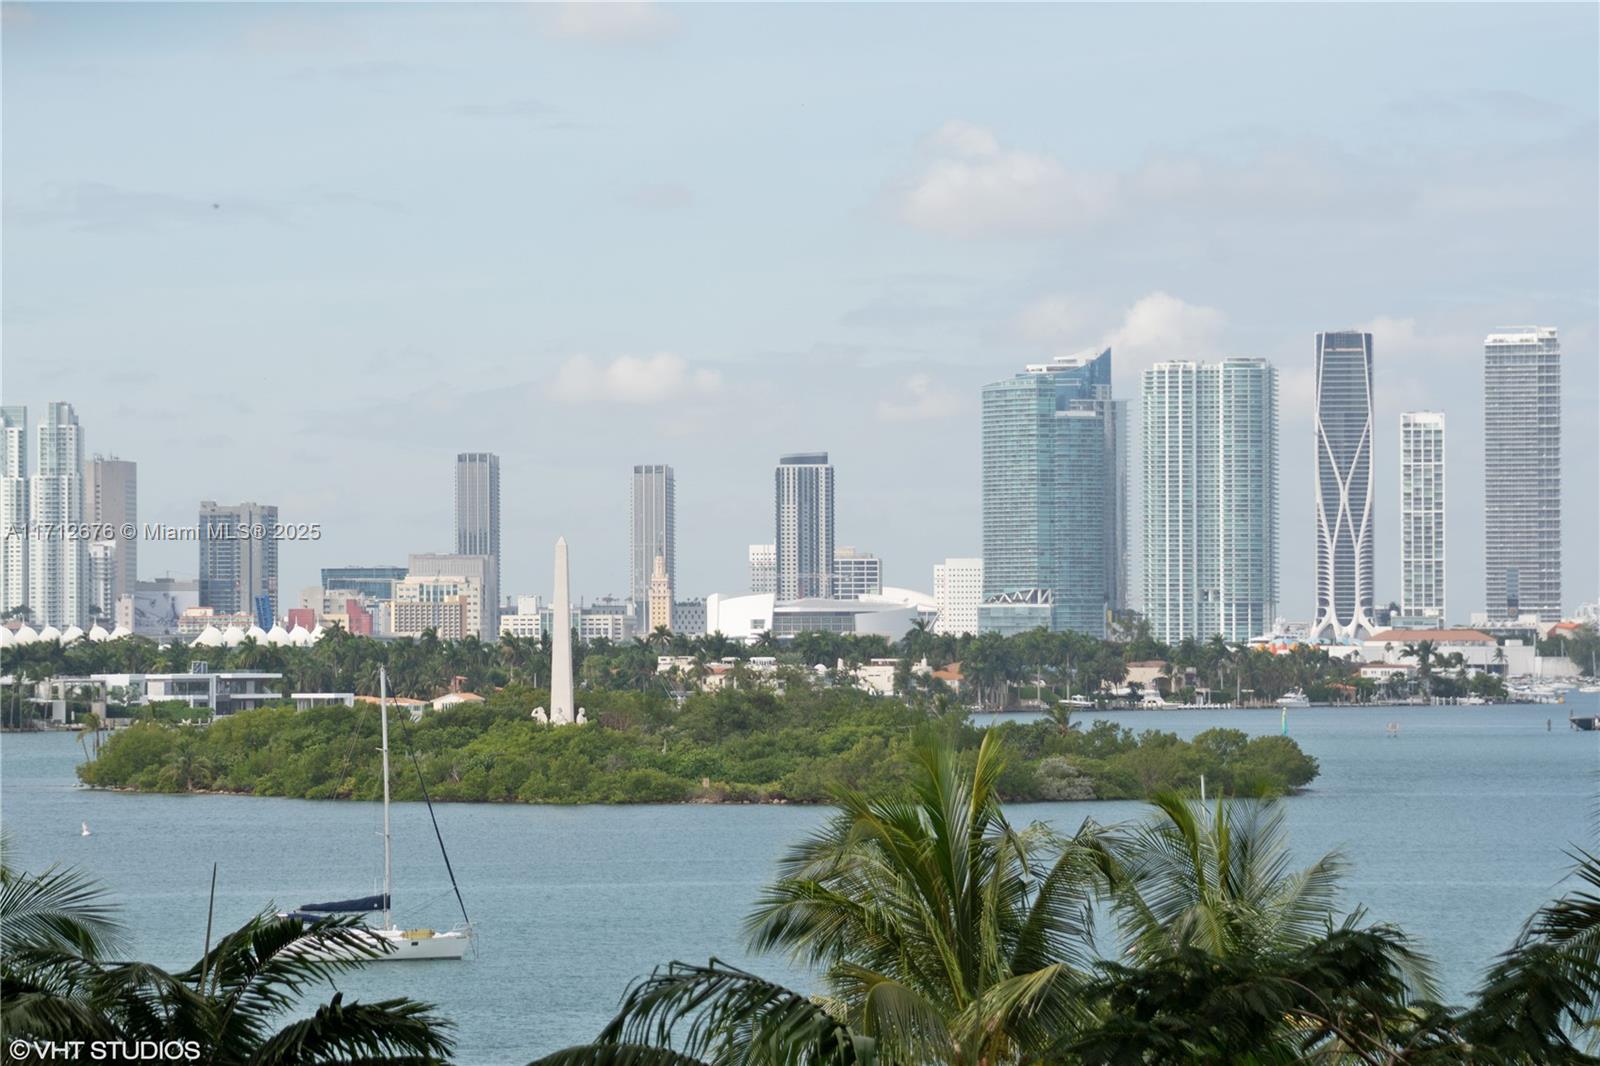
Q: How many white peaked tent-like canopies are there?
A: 12